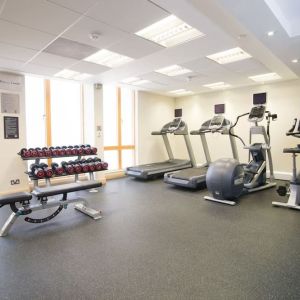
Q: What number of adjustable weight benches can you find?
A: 1